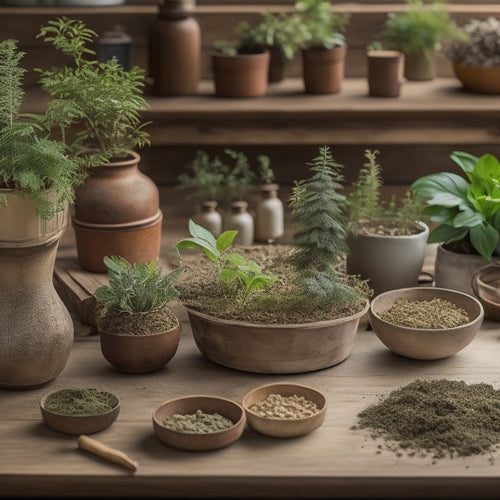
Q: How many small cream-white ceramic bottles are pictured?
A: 3